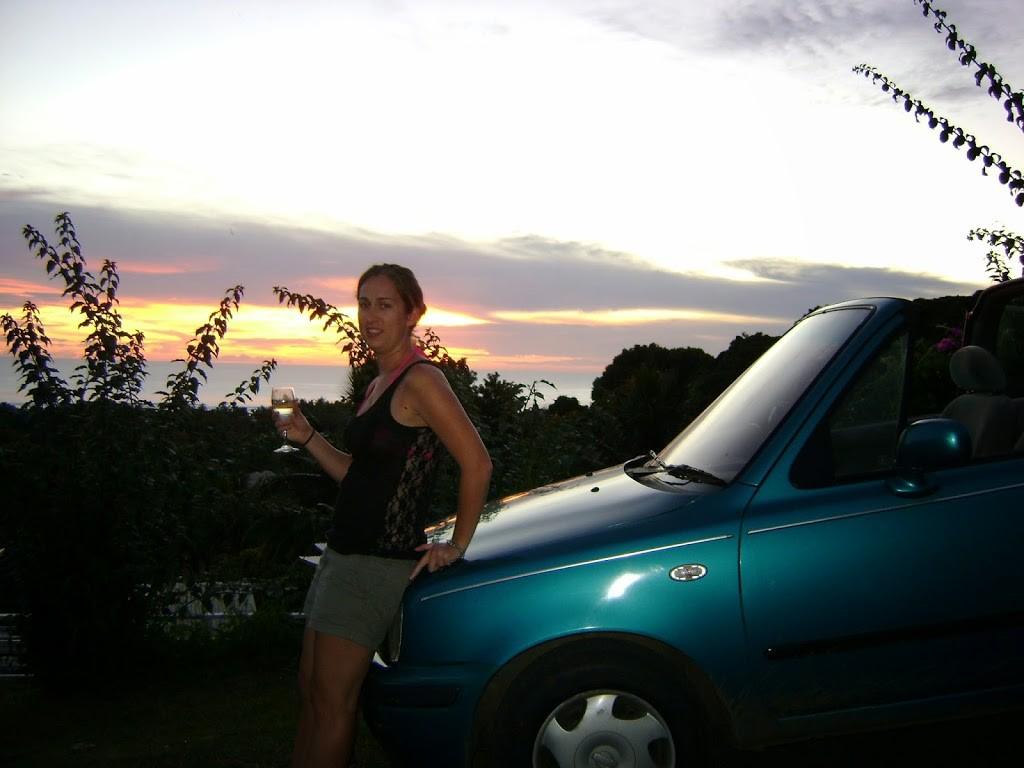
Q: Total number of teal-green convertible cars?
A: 1